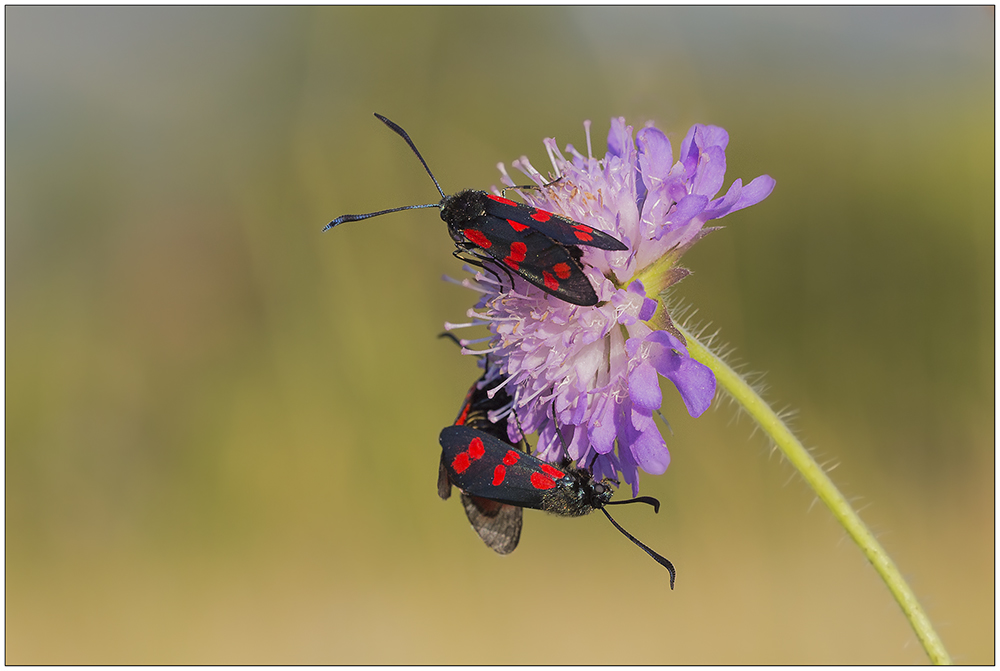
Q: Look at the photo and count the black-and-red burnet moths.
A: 3